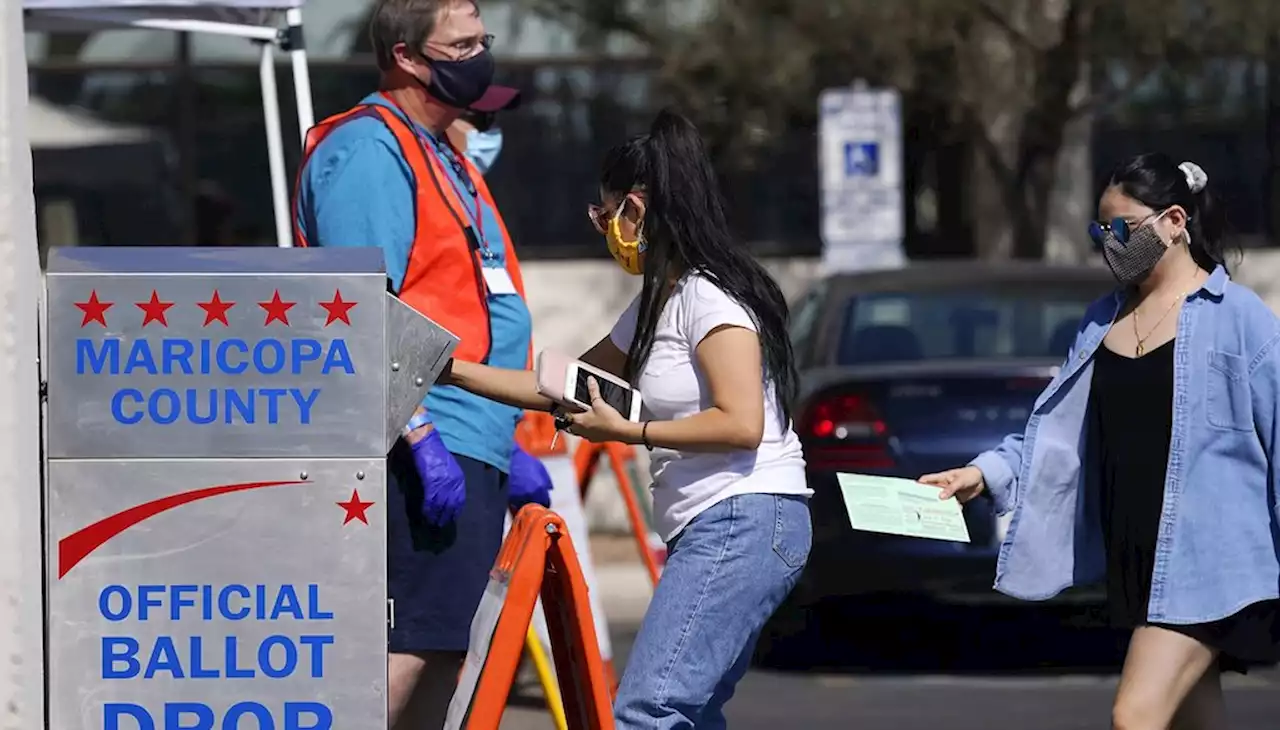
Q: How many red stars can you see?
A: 6